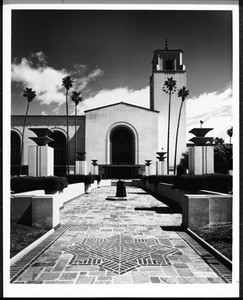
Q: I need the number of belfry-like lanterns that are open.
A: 1